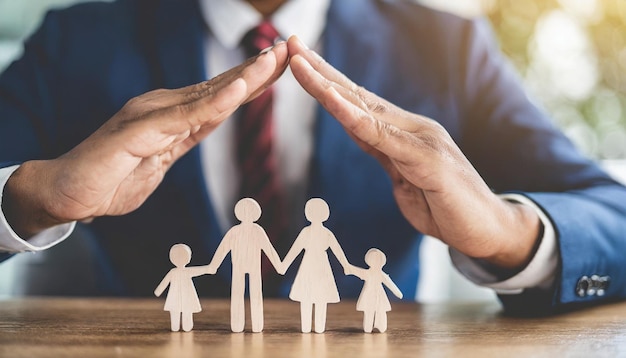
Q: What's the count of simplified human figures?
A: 4